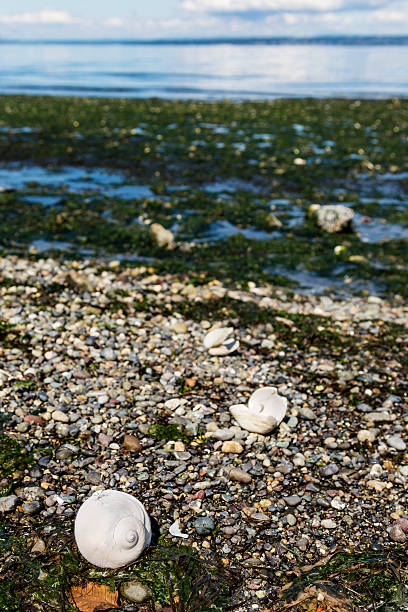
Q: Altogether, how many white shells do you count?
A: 3